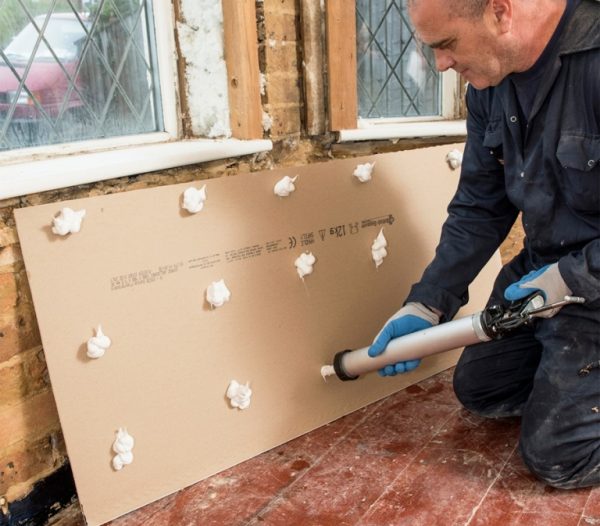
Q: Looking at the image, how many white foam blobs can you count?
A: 11